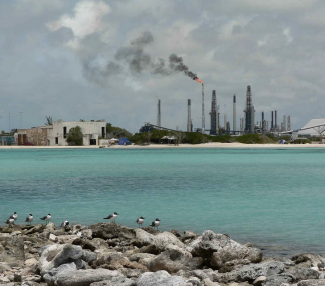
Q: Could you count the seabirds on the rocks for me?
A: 8